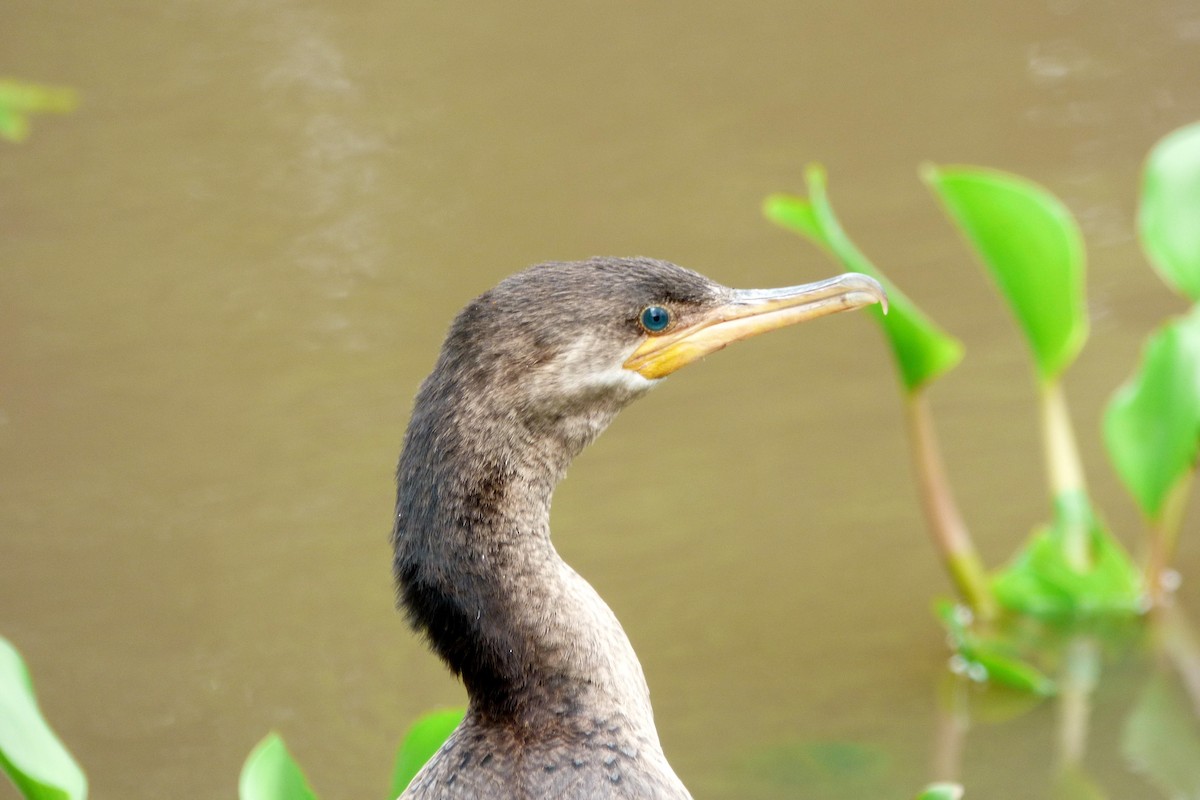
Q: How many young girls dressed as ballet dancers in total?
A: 0